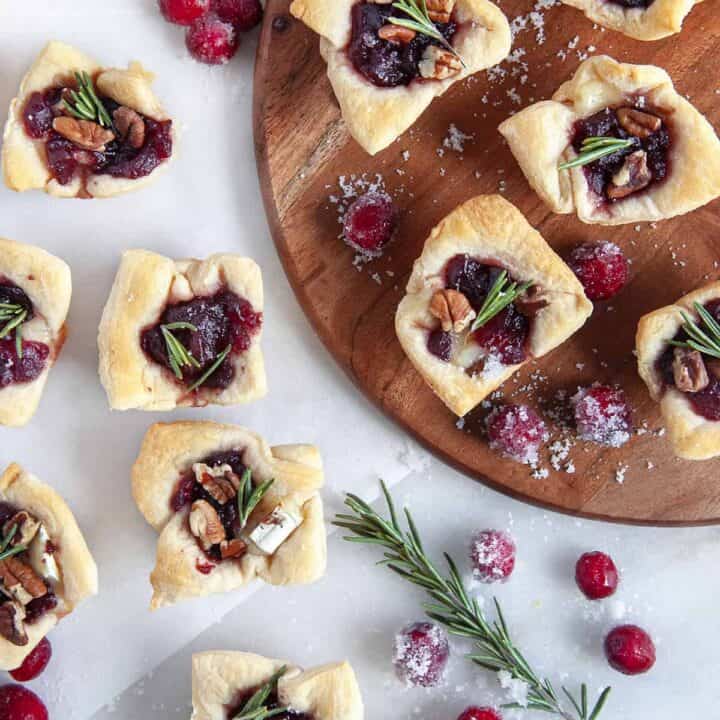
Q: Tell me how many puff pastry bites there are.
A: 11